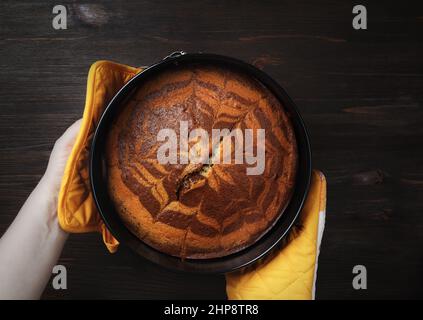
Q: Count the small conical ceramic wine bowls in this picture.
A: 0